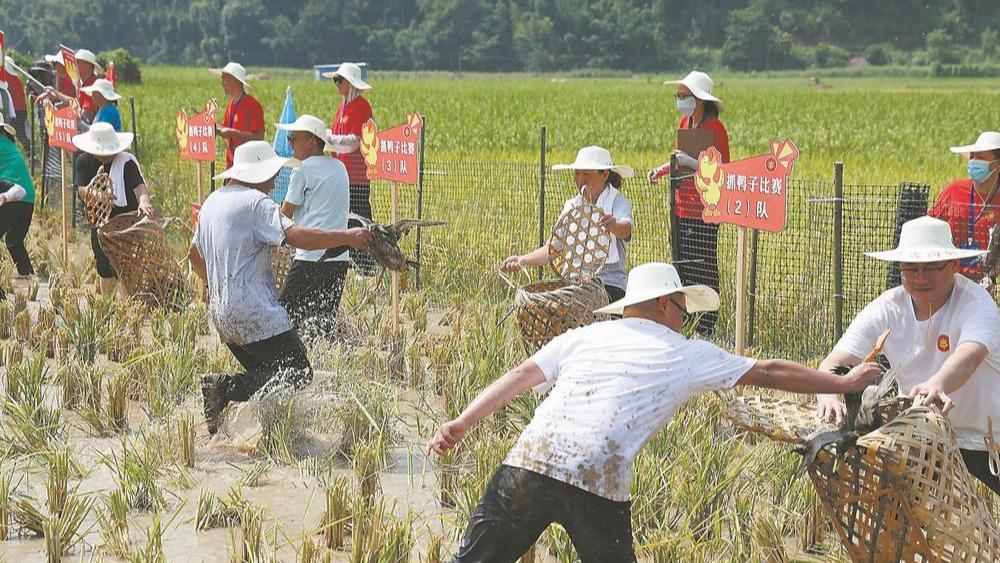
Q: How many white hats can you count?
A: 15